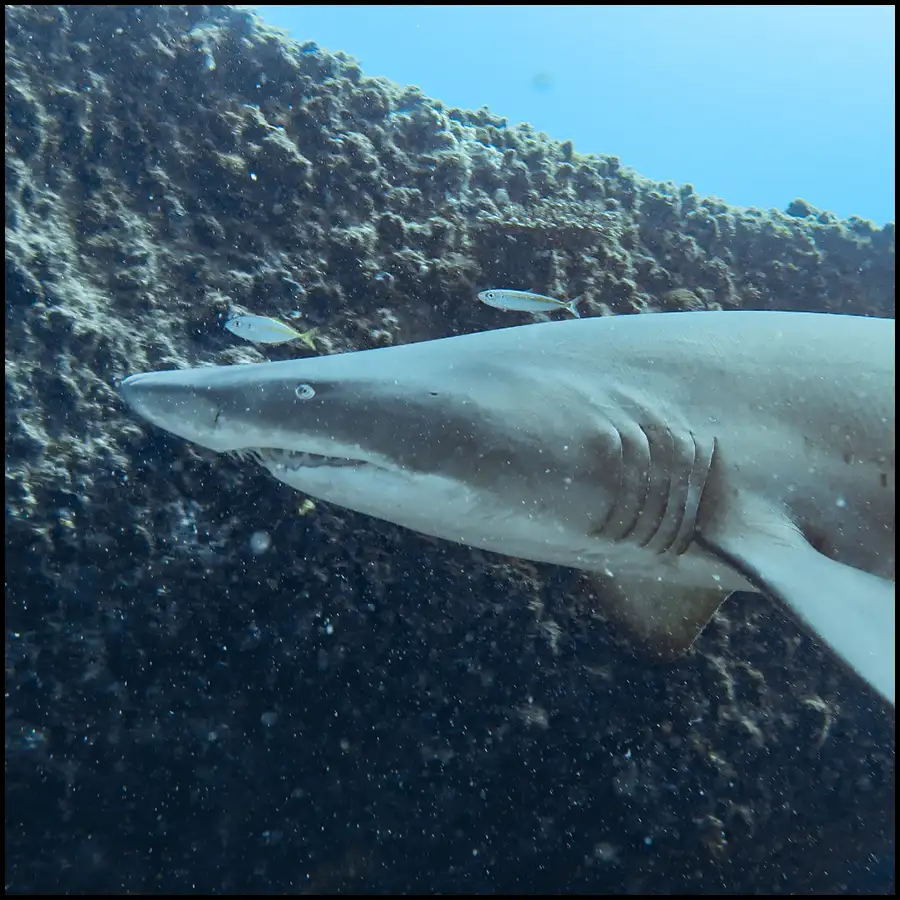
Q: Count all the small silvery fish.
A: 2